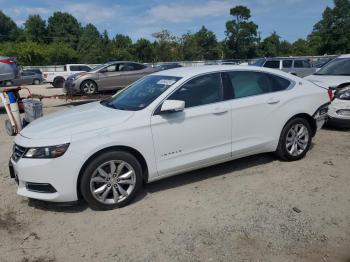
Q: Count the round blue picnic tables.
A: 0